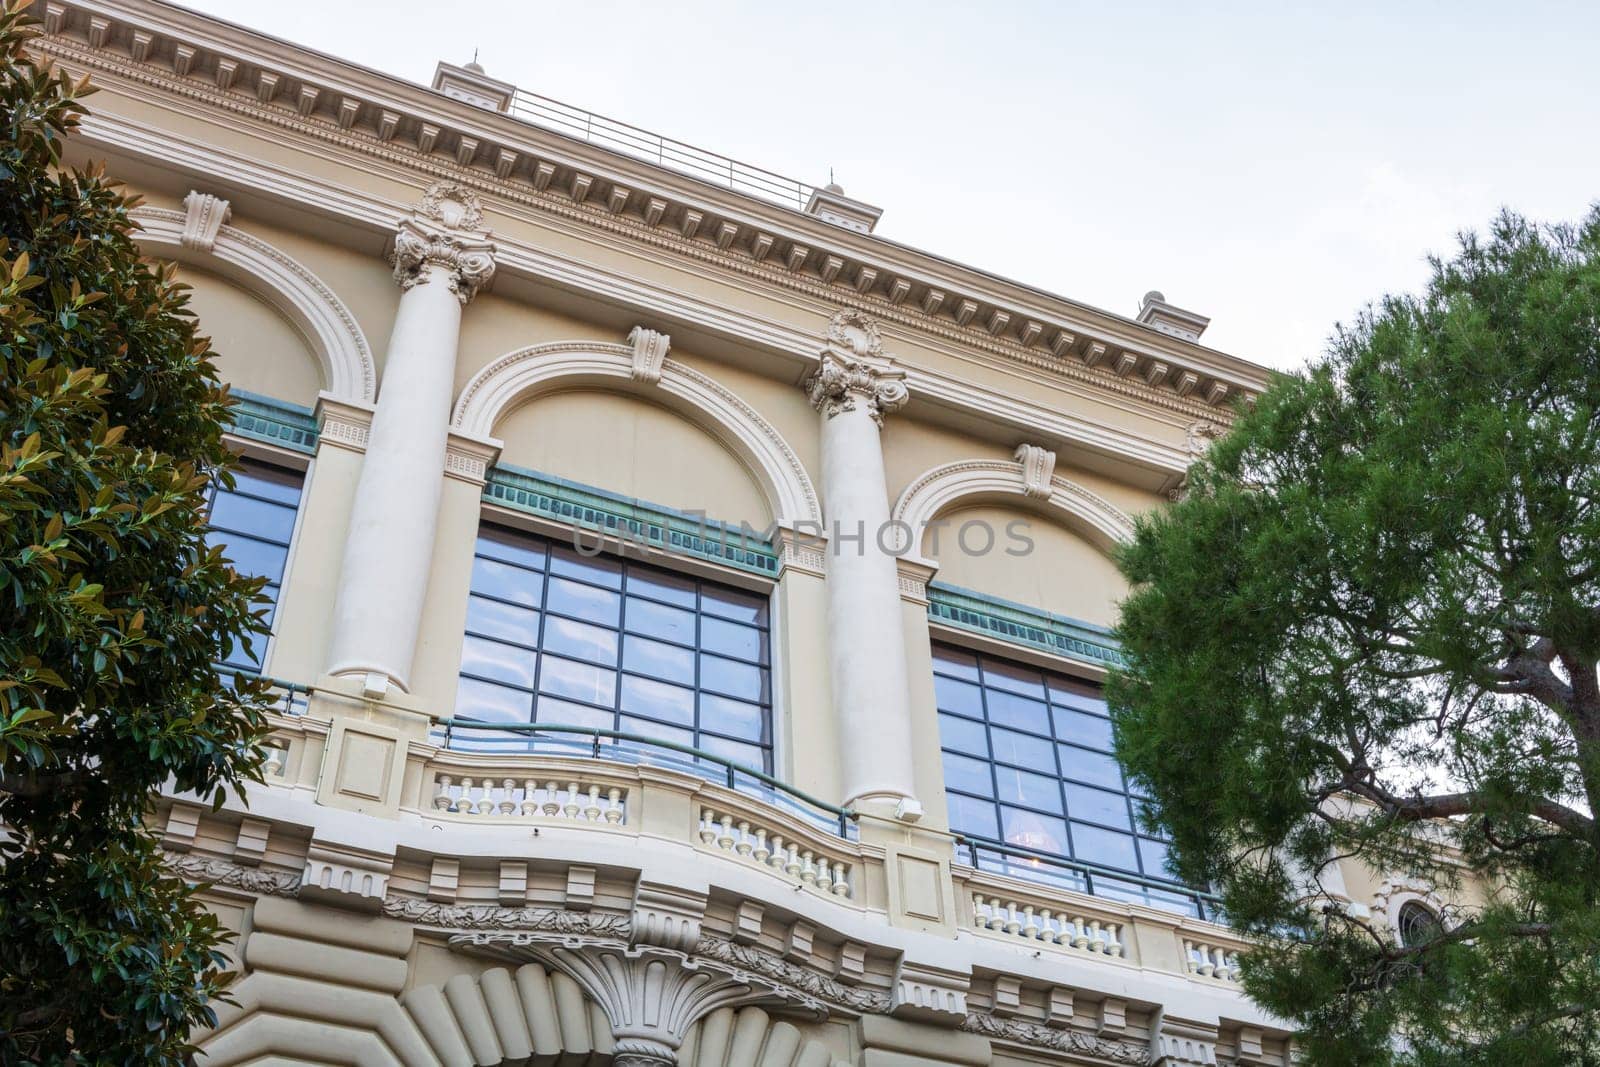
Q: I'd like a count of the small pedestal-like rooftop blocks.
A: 3